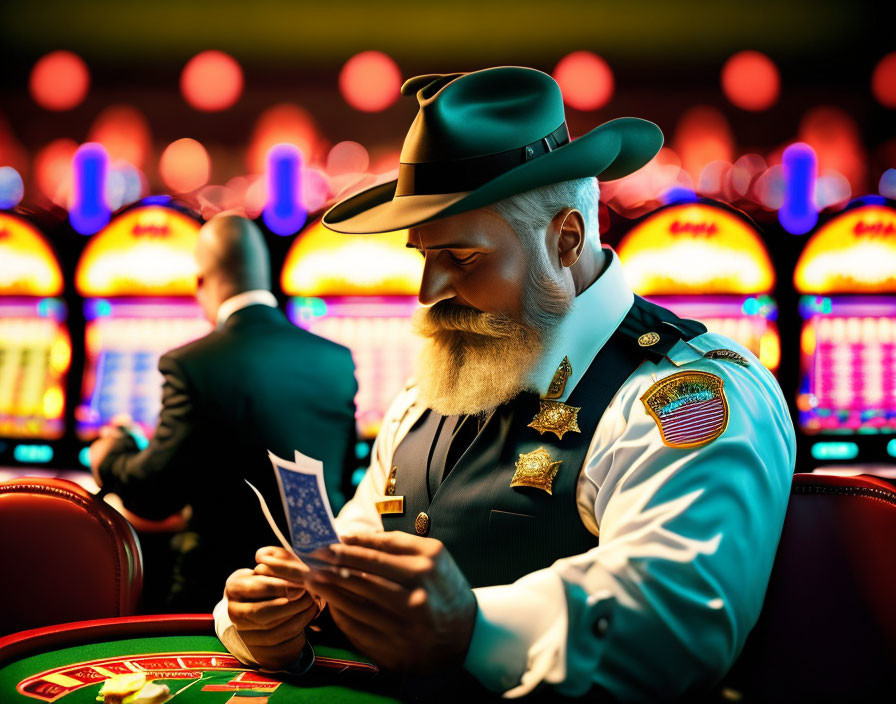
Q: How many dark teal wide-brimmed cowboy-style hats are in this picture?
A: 1